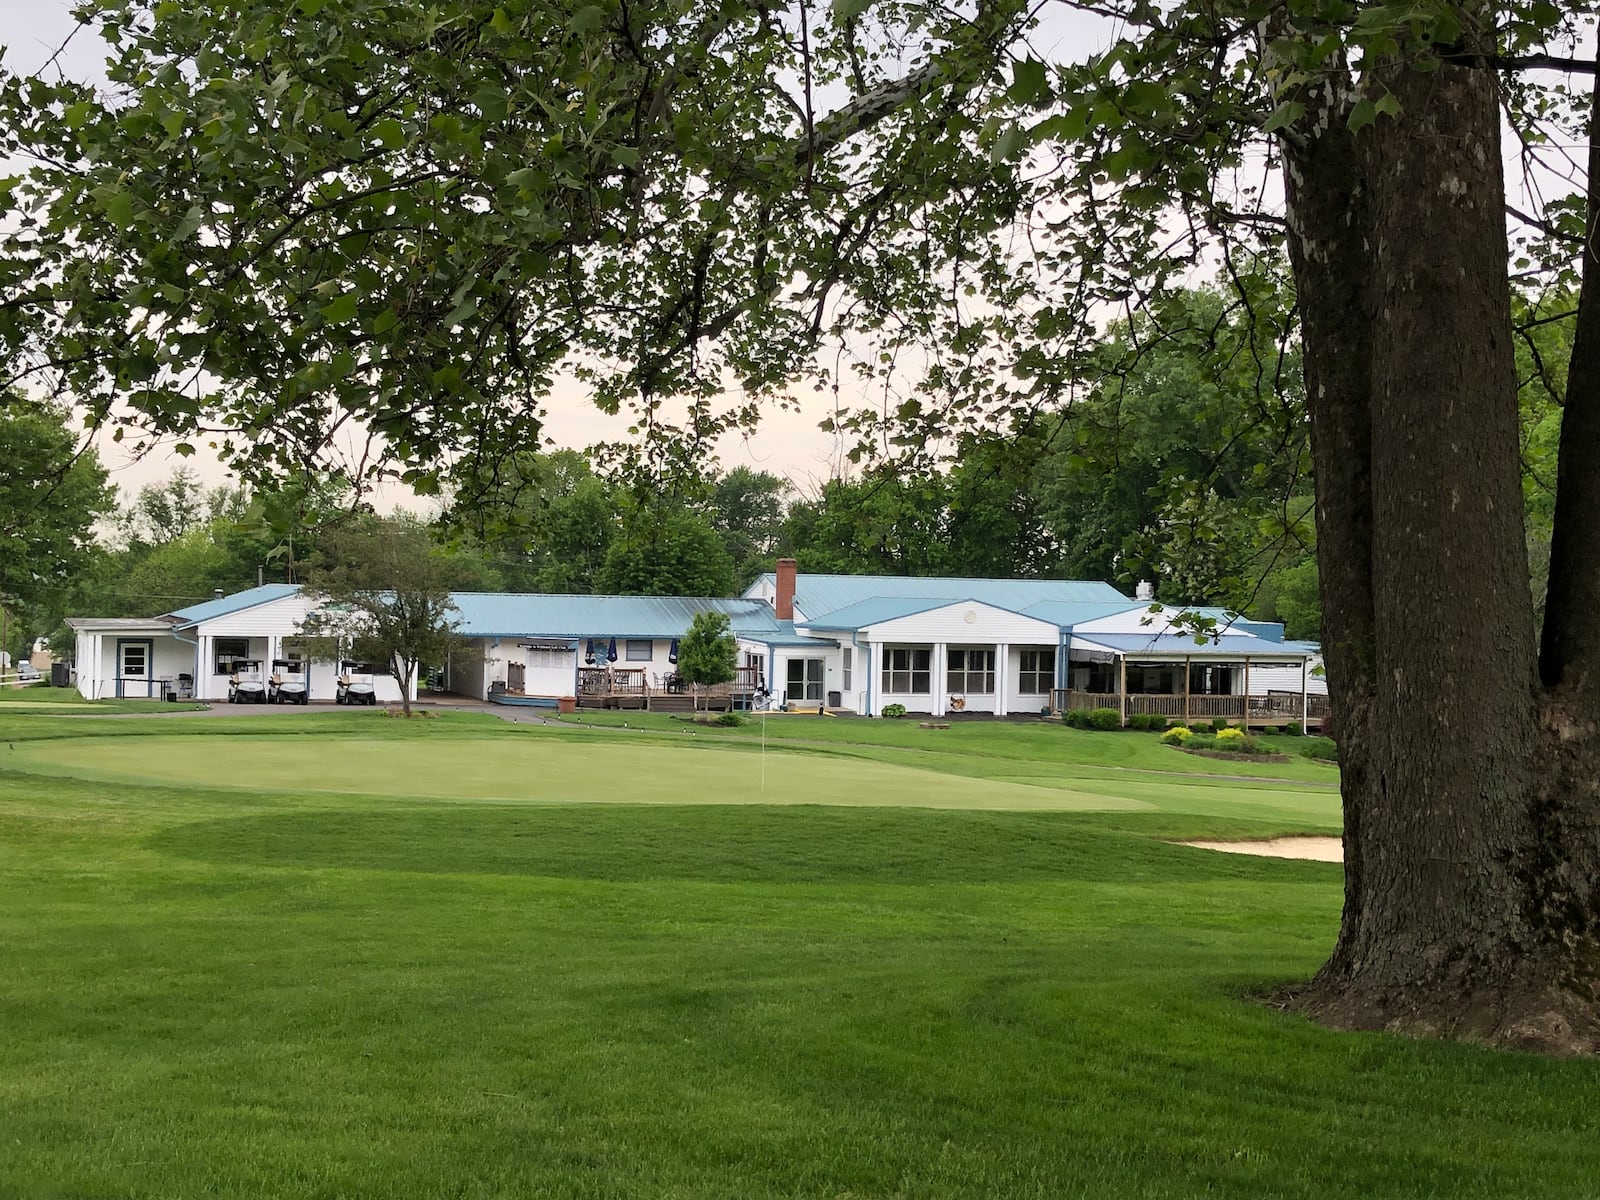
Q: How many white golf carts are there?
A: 3